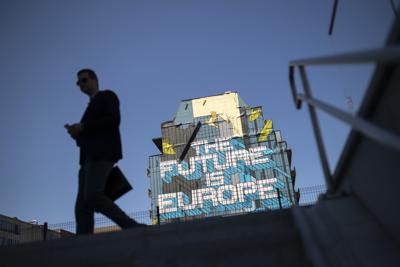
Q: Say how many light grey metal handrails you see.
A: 2